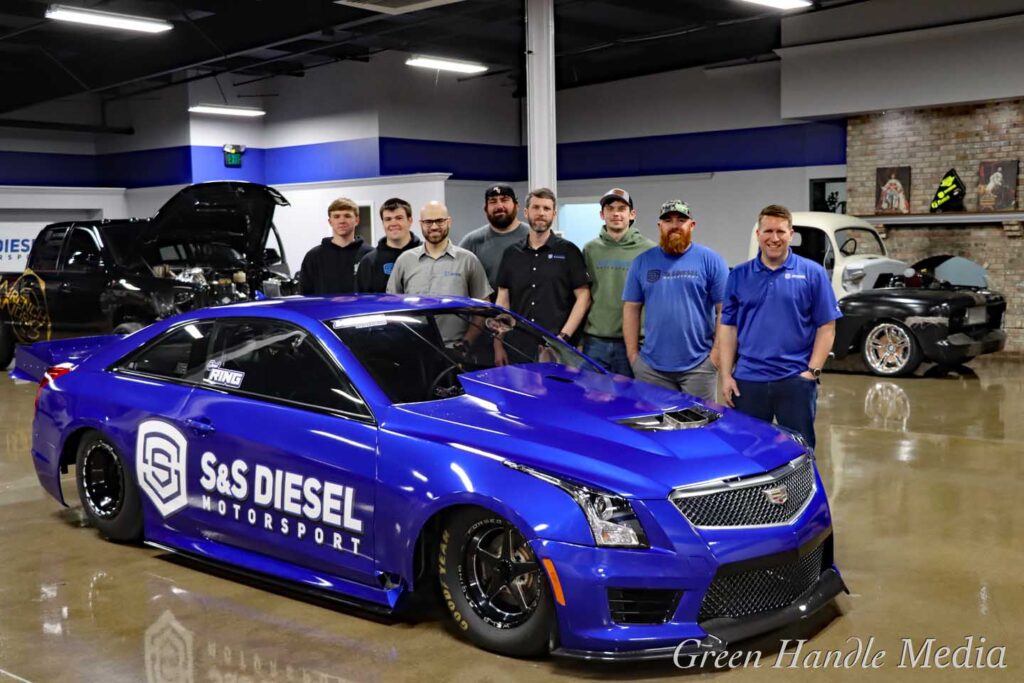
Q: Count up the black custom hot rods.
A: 1